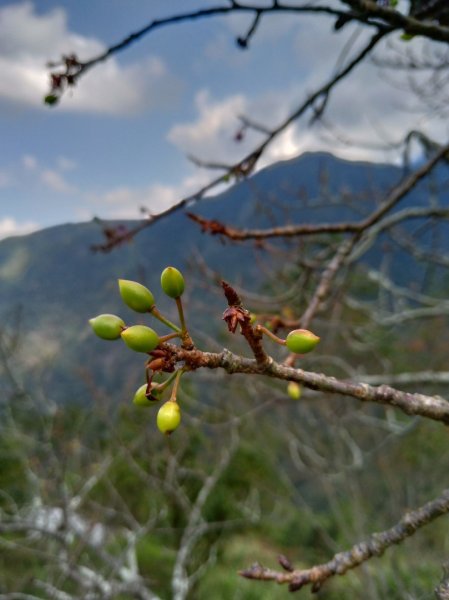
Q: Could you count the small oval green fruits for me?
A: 8